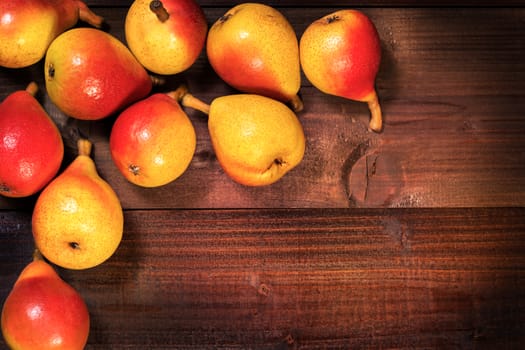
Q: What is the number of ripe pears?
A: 10